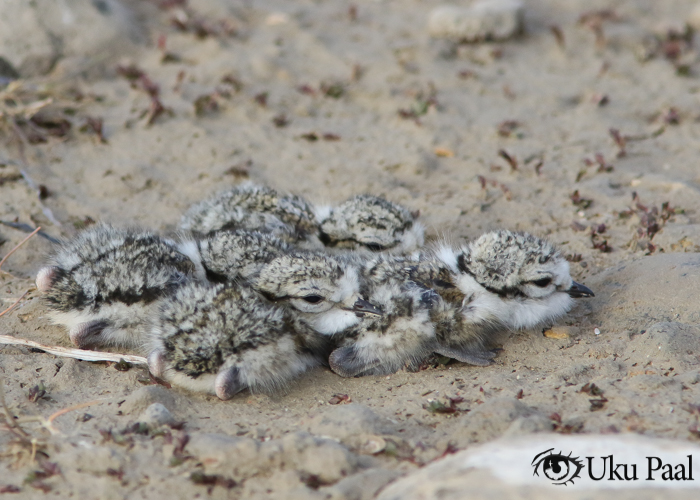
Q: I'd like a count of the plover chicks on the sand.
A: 4